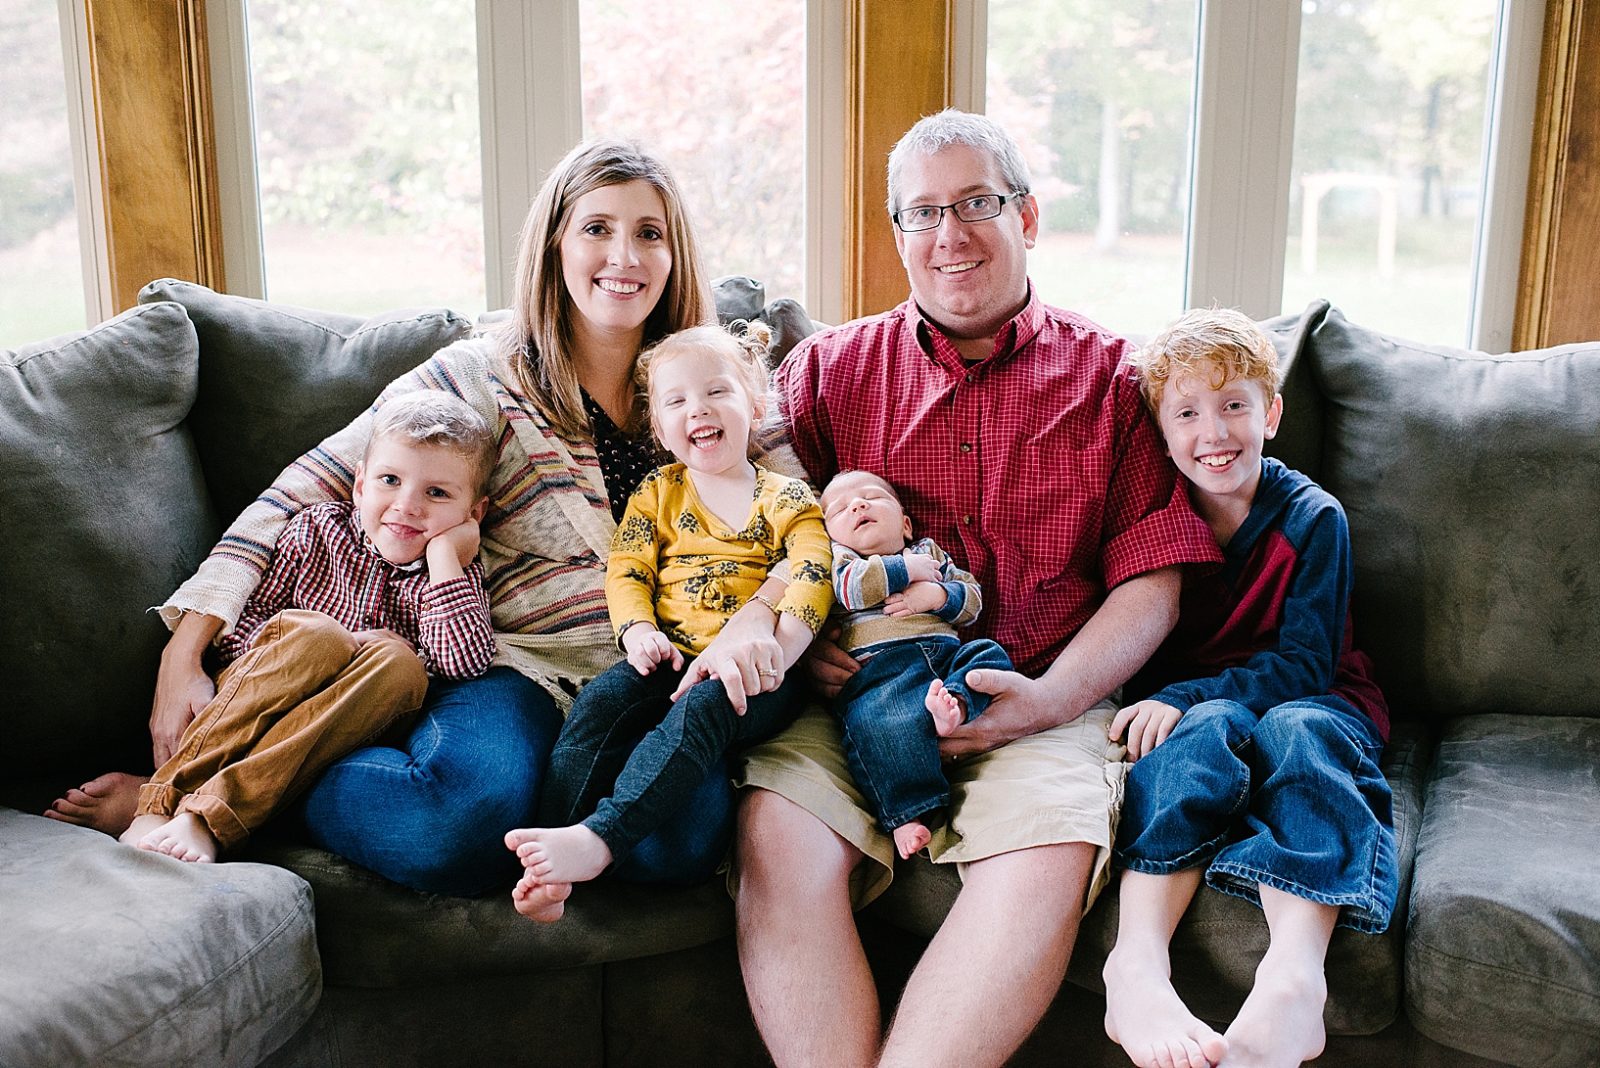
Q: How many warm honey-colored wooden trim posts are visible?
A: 3